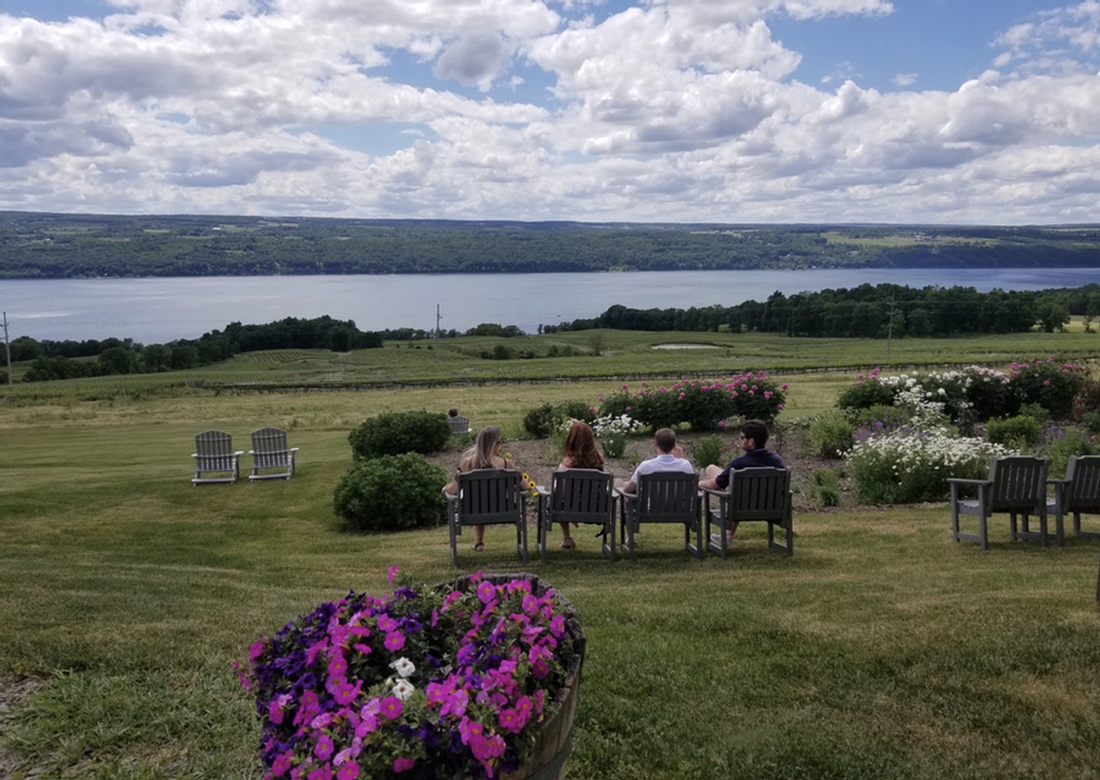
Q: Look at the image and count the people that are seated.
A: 5